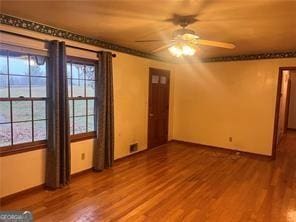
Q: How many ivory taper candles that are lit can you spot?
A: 0